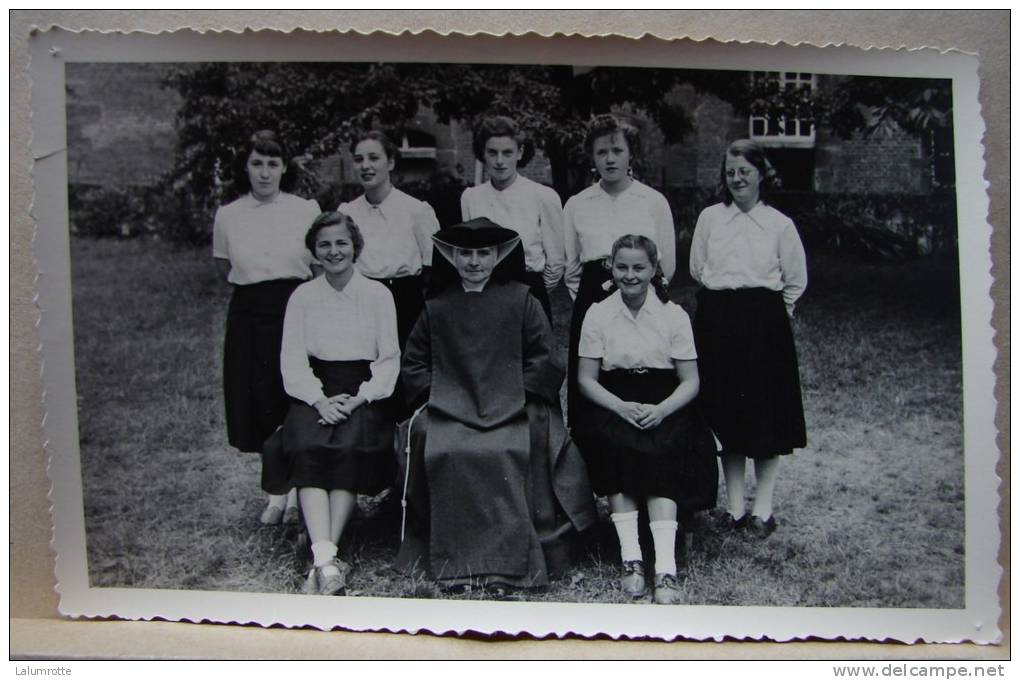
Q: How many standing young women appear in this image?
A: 5